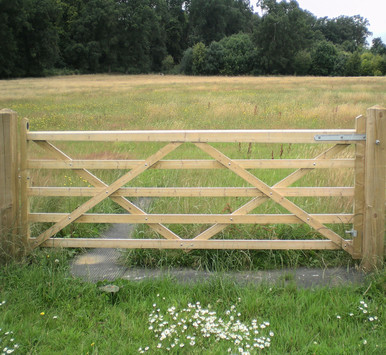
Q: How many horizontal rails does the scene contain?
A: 5